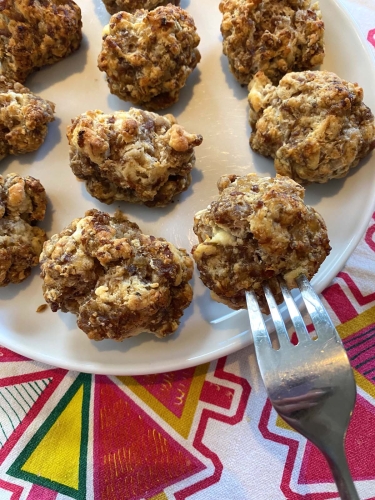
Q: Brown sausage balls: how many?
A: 10